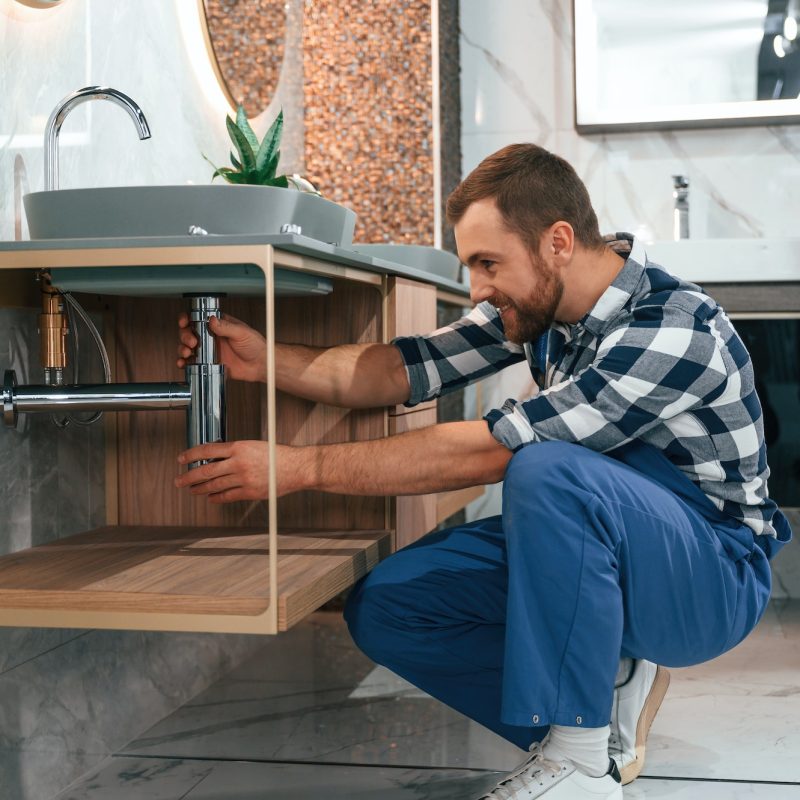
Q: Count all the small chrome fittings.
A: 2